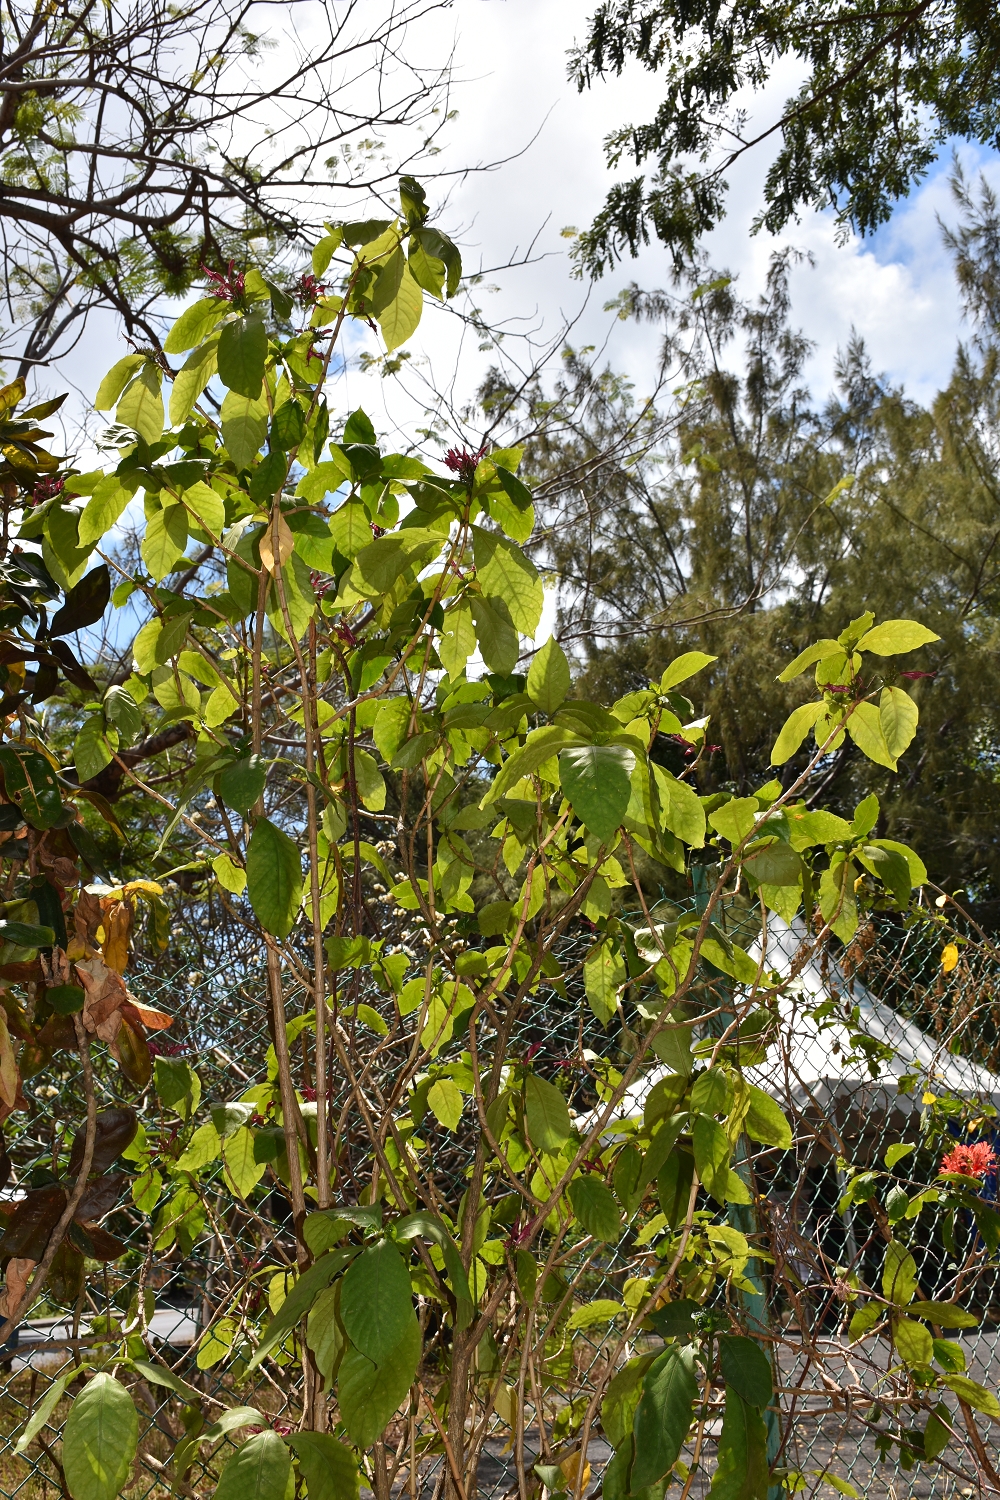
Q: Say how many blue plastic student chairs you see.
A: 0